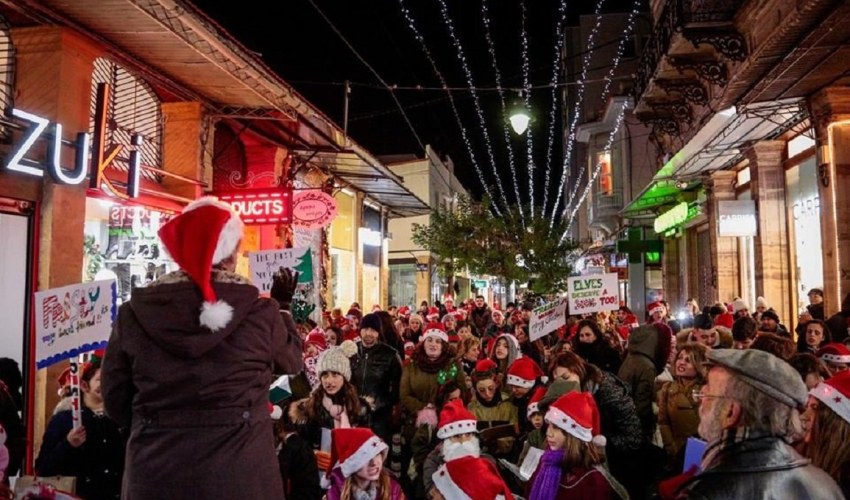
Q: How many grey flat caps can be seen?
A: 1